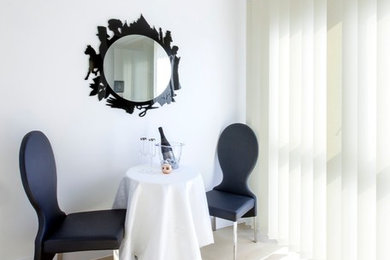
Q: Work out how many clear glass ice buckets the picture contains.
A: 1